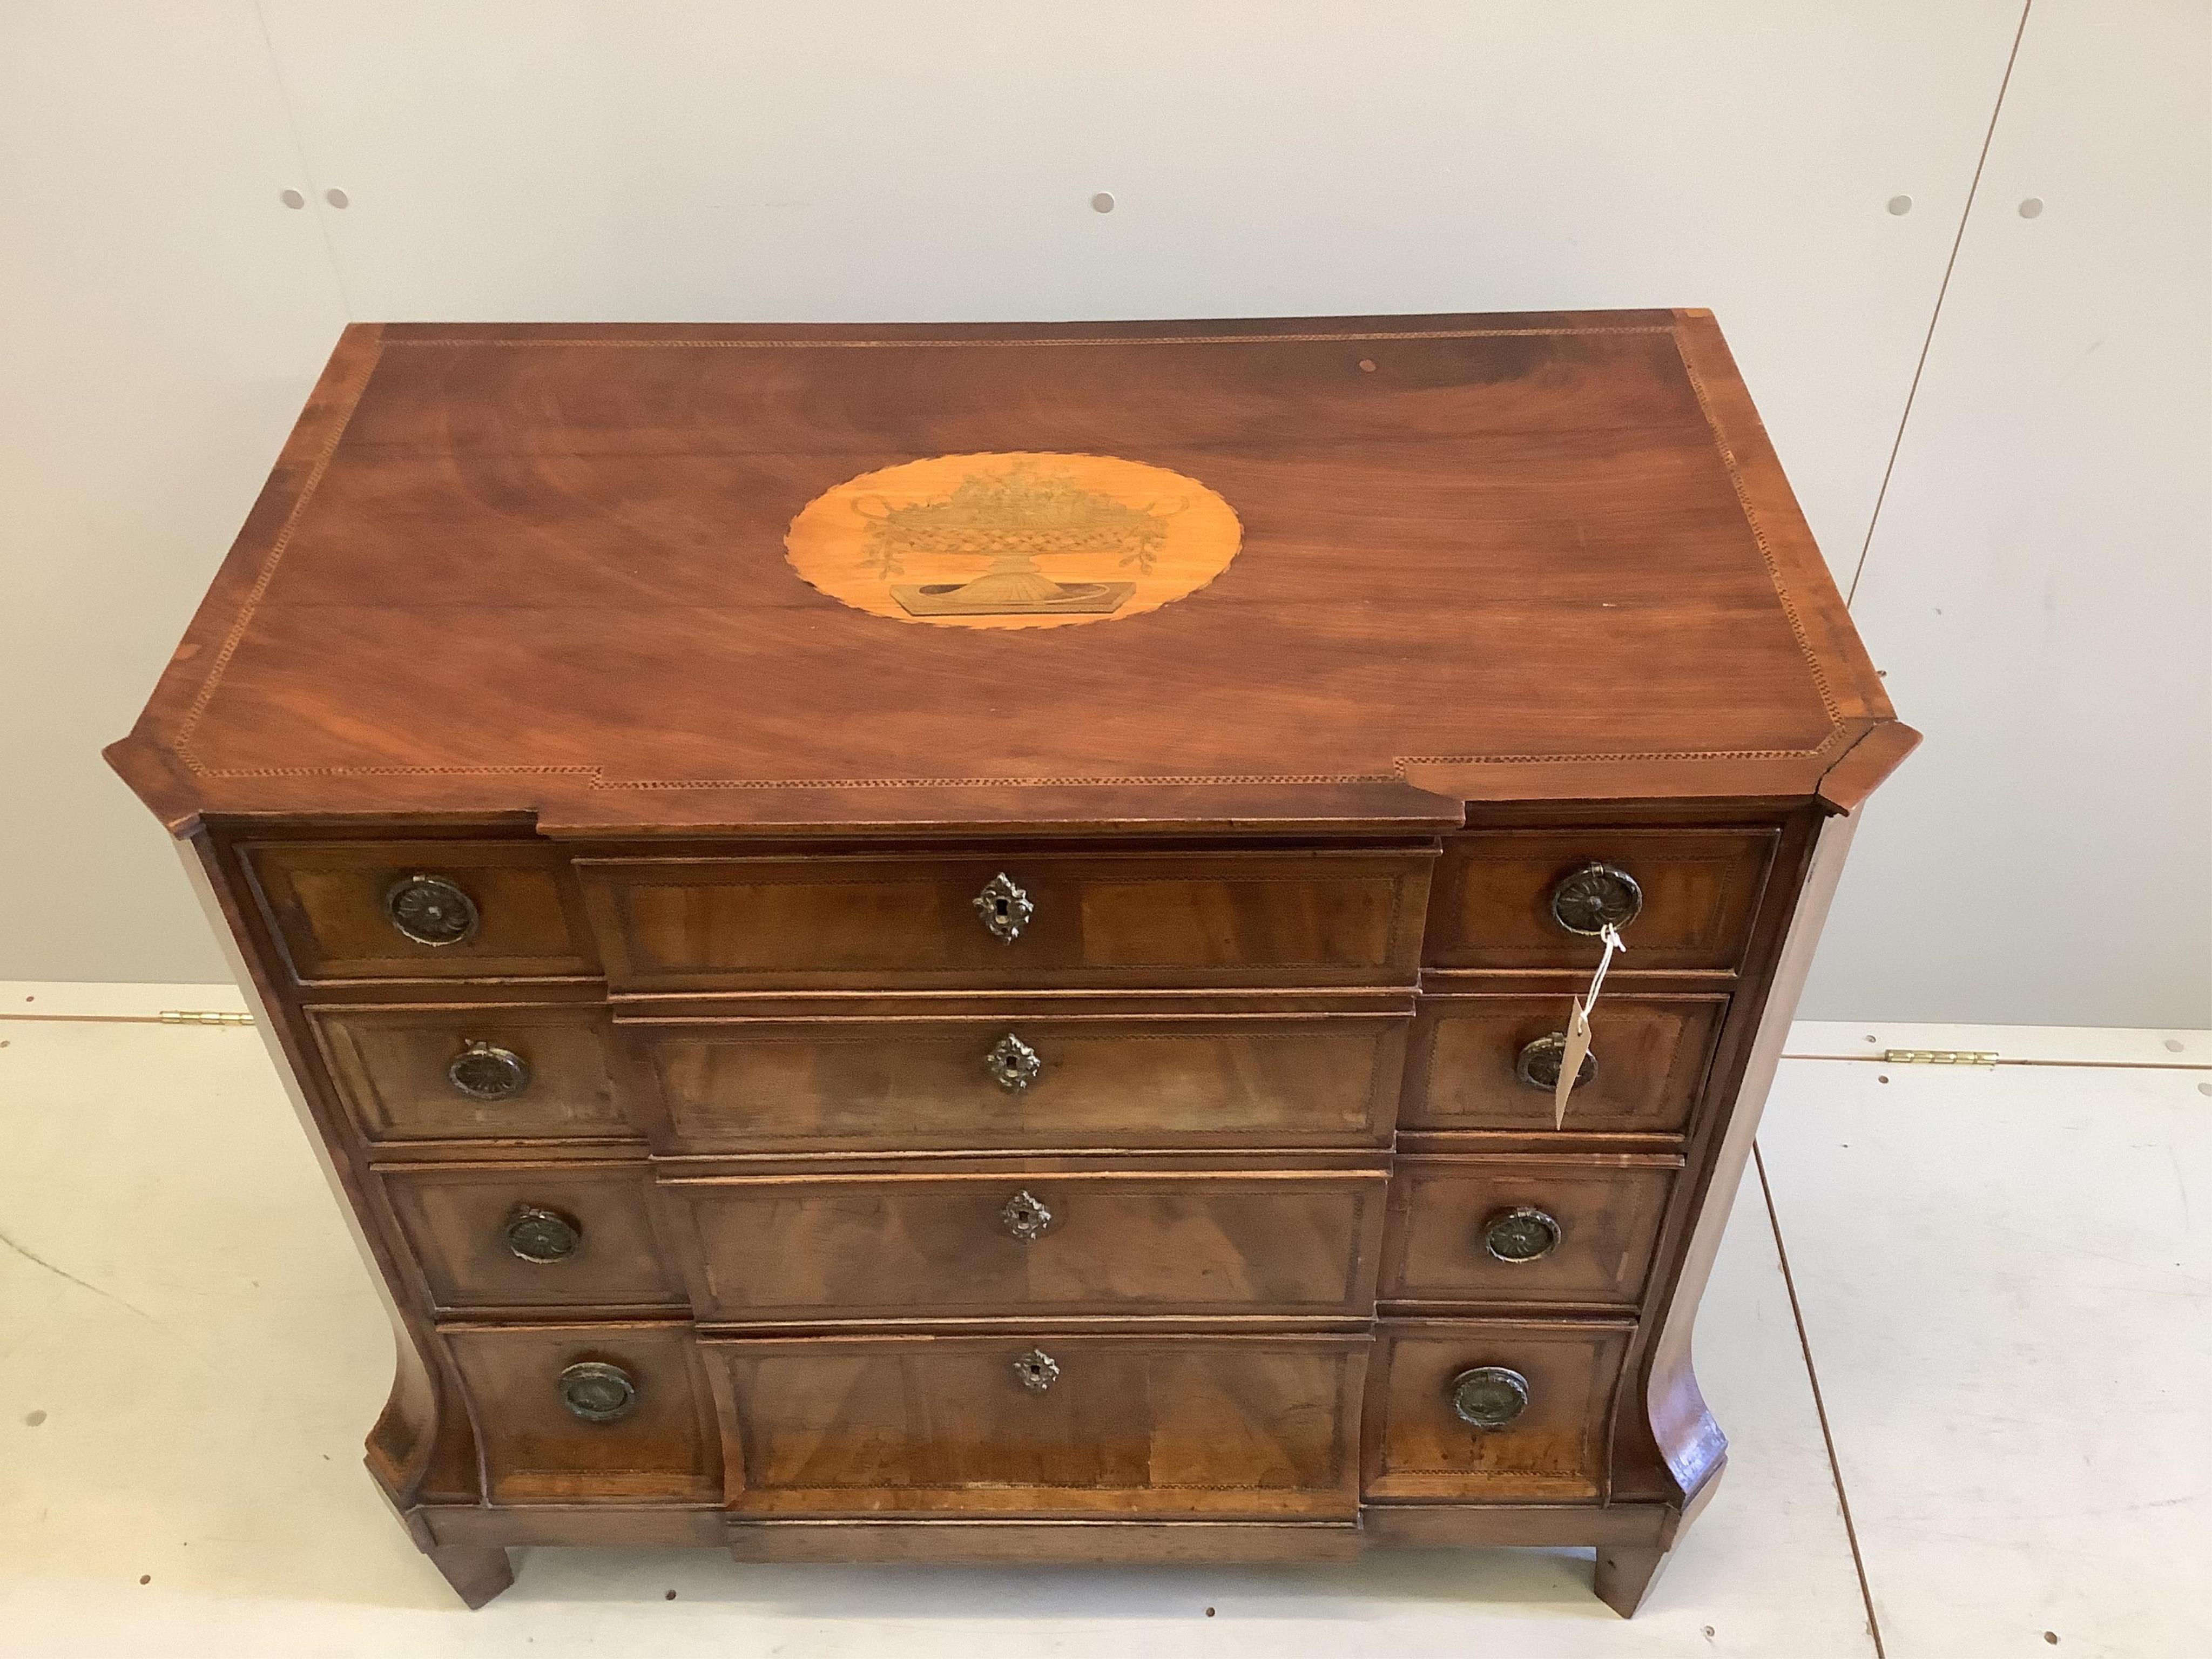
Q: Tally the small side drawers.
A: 8